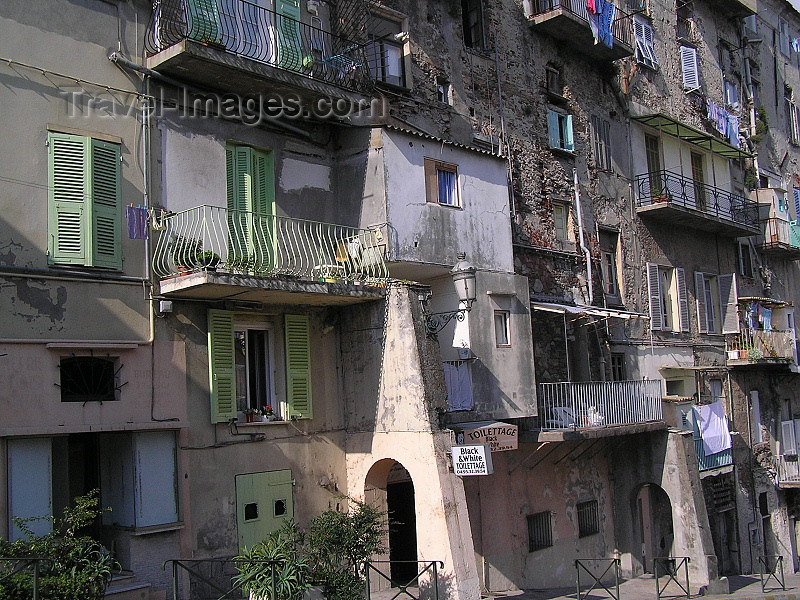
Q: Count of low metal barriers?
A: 6